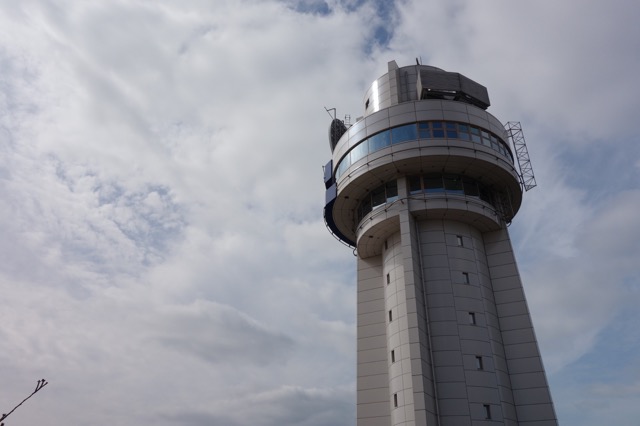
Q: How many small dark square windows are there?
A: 10